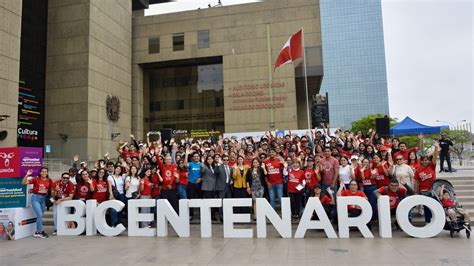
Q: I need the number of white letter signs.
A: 12